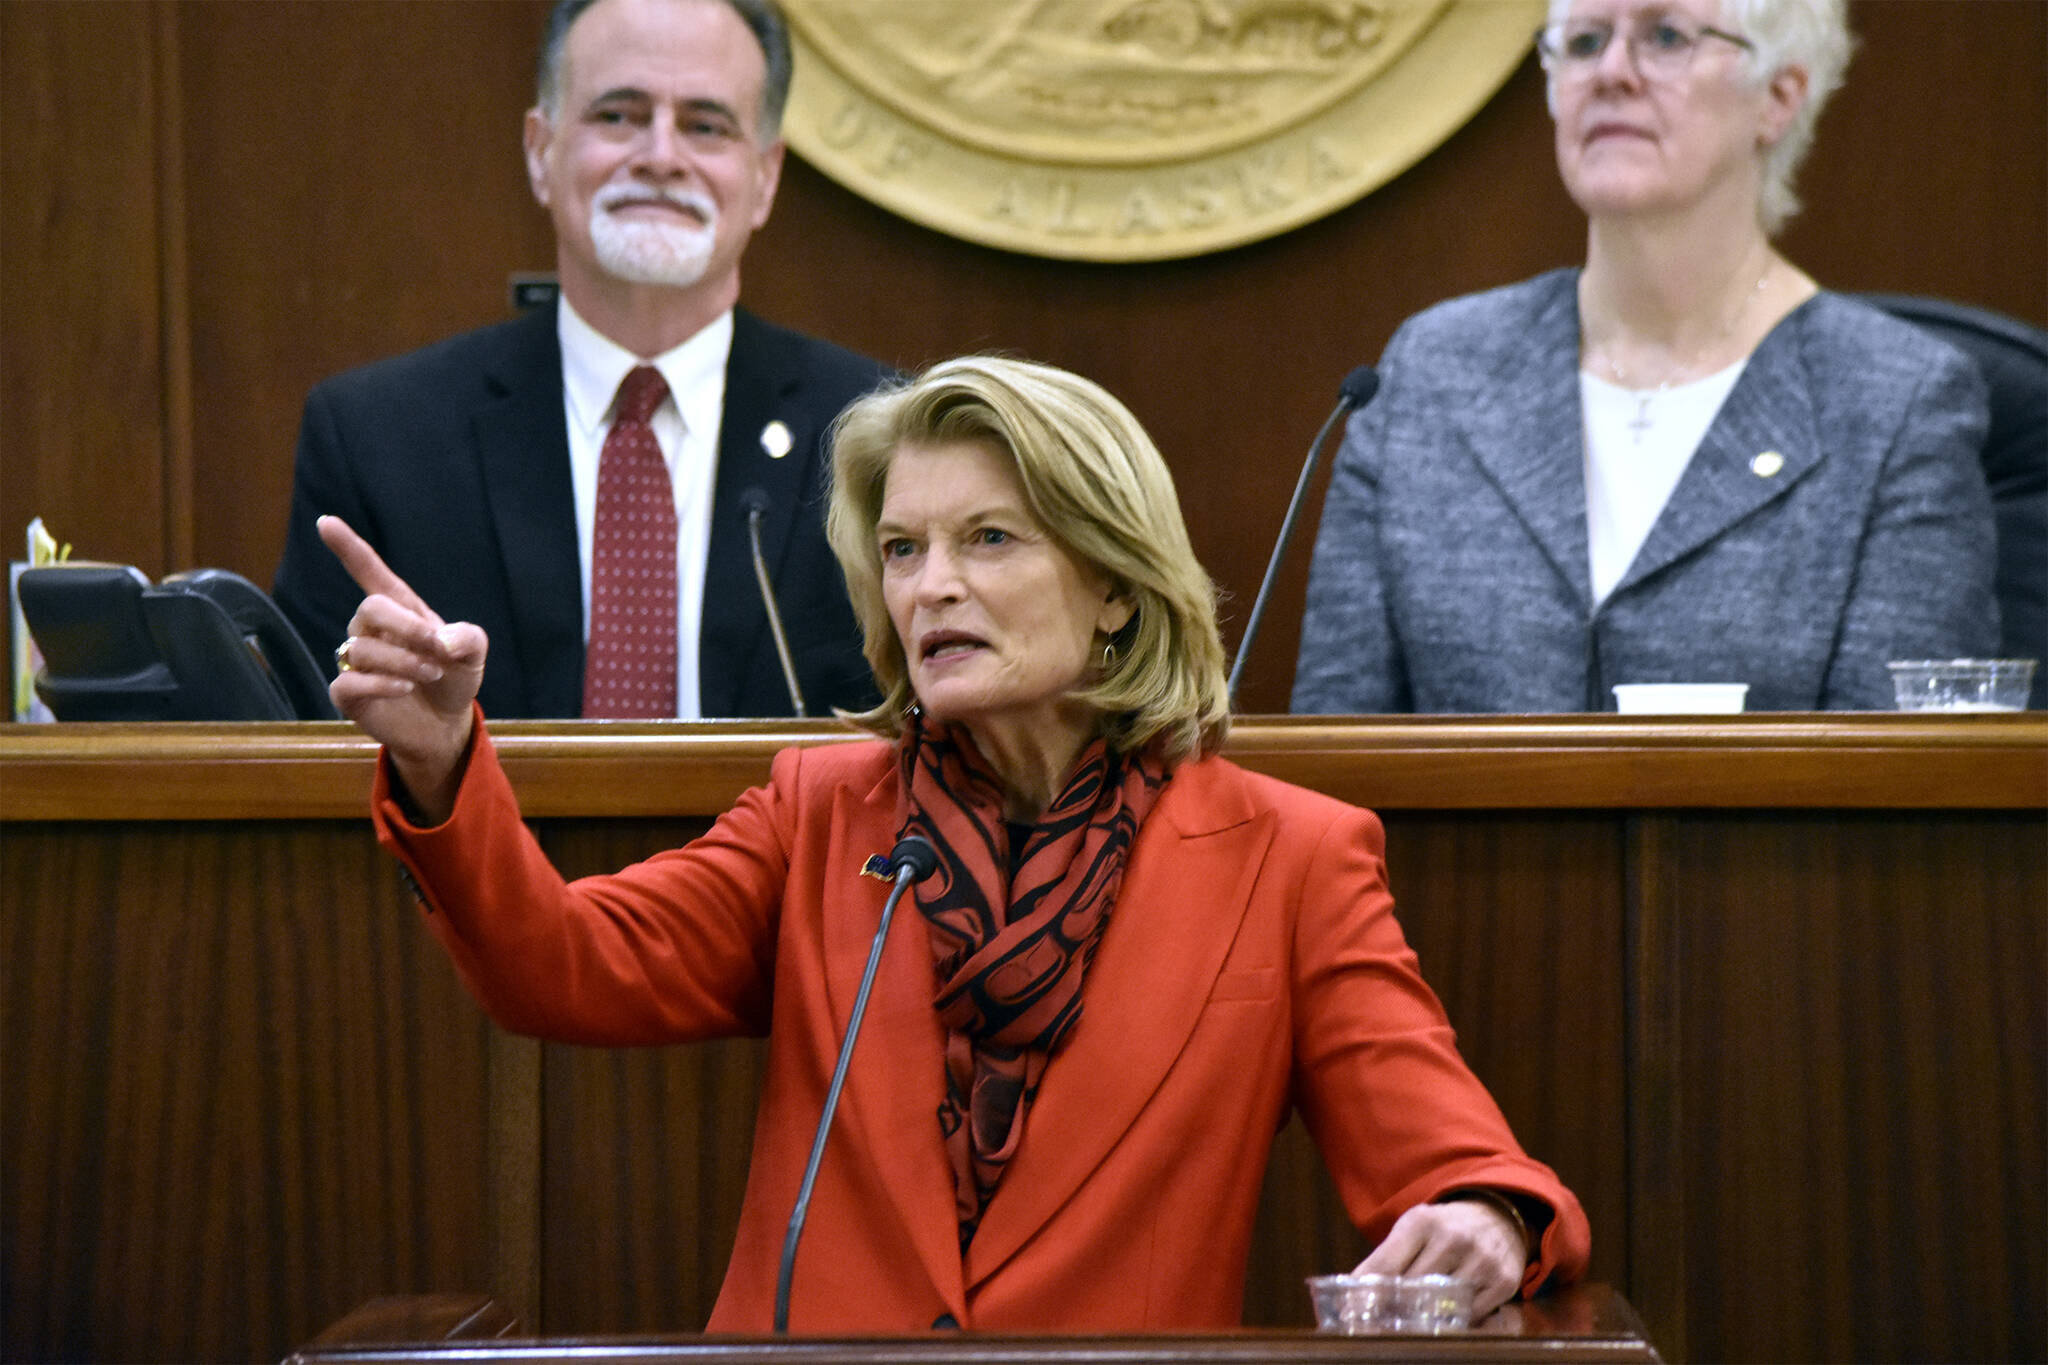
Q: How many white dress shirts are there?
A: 1